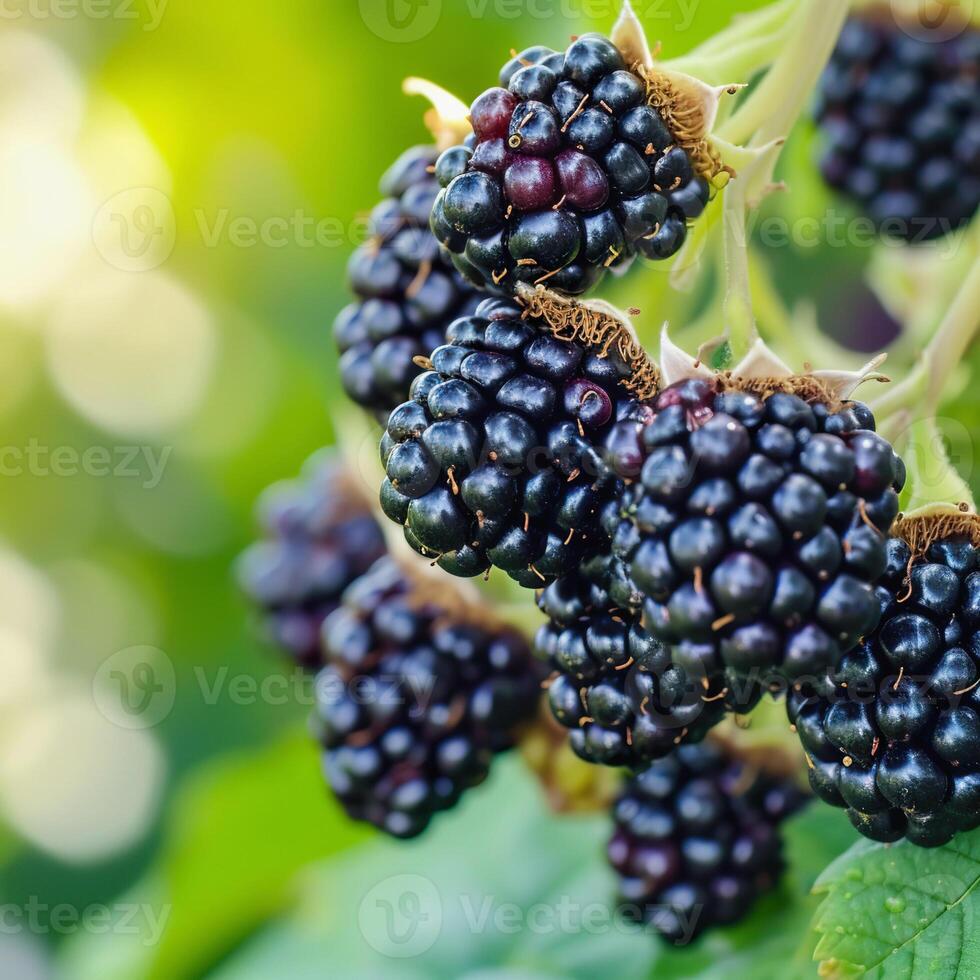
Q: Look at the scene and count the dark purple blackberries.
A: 10